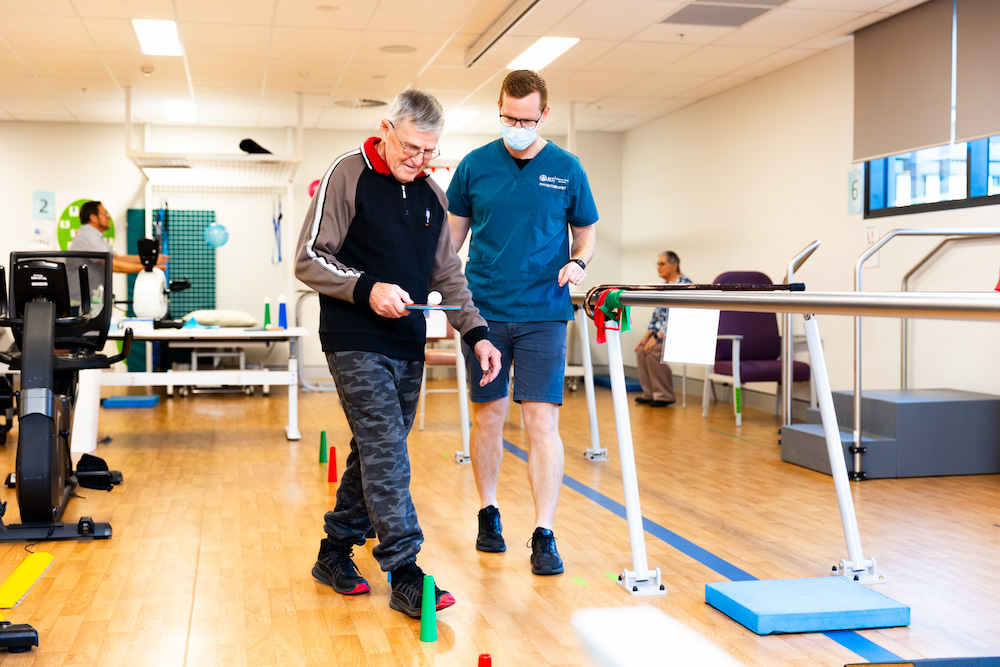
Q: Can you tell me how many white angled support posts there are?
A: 4